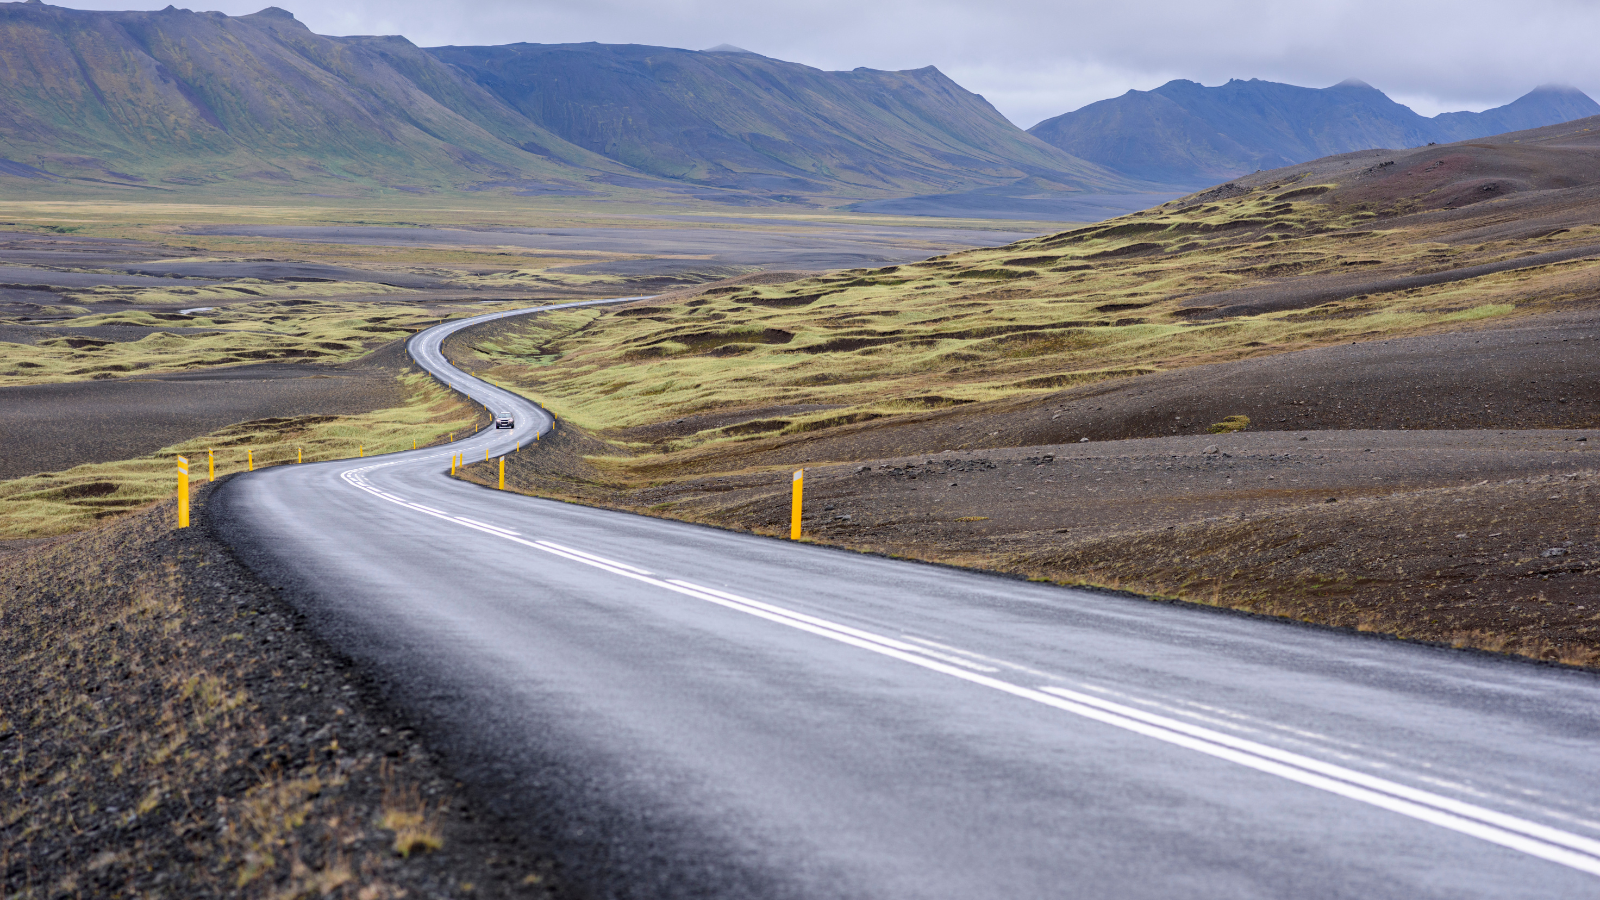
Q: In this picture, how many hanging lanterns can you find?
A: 0